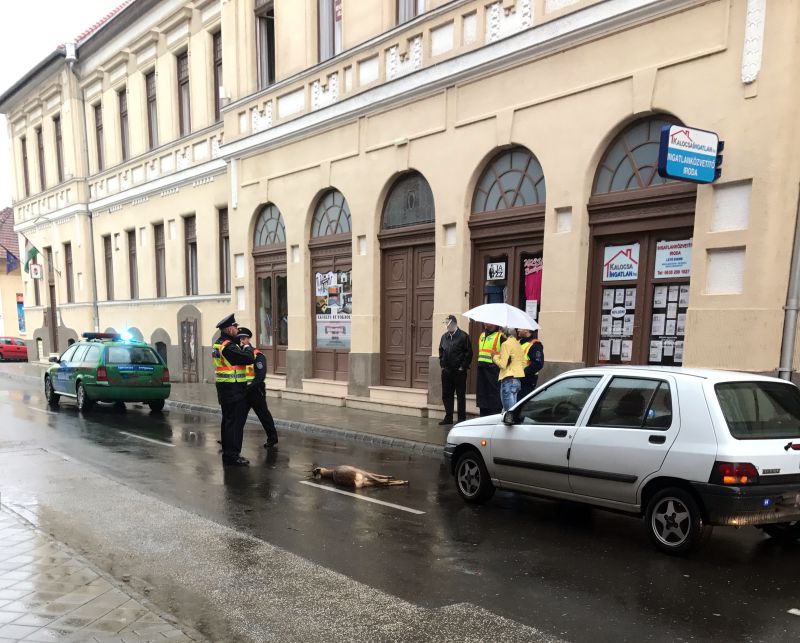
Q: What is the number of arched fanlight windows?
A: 5